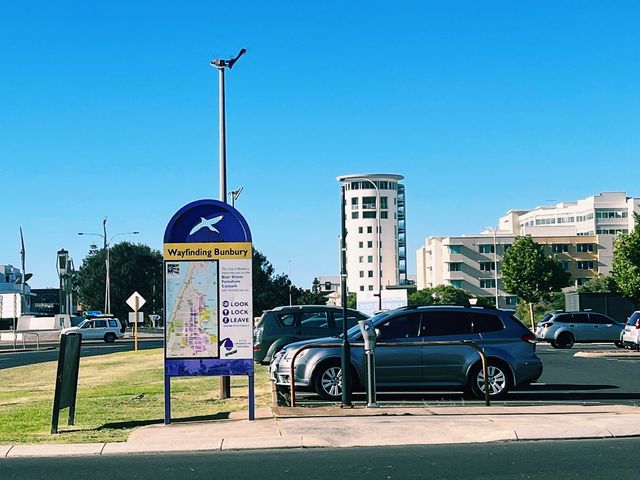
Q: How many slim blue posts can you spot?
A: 2